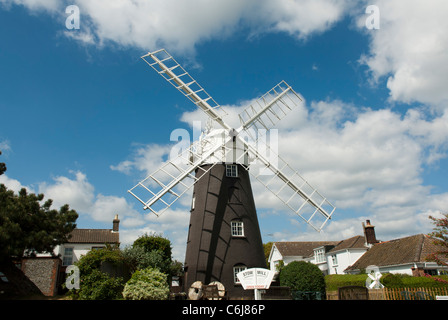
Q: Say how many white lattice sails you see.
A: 4